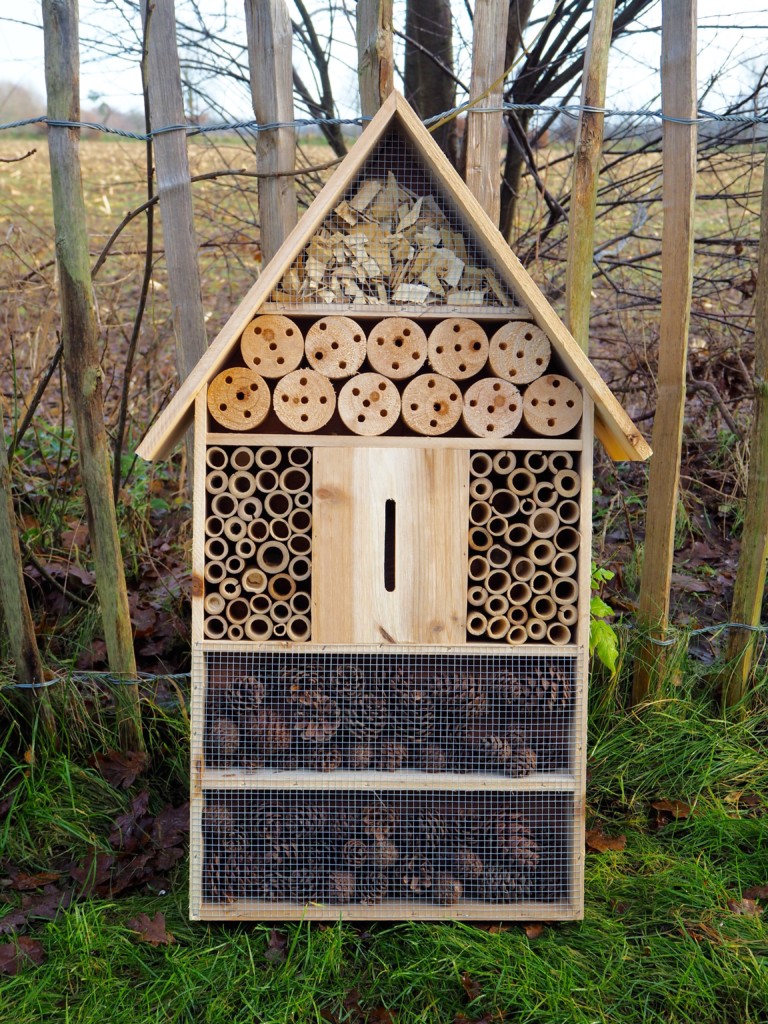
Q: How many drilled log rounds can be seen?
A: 11